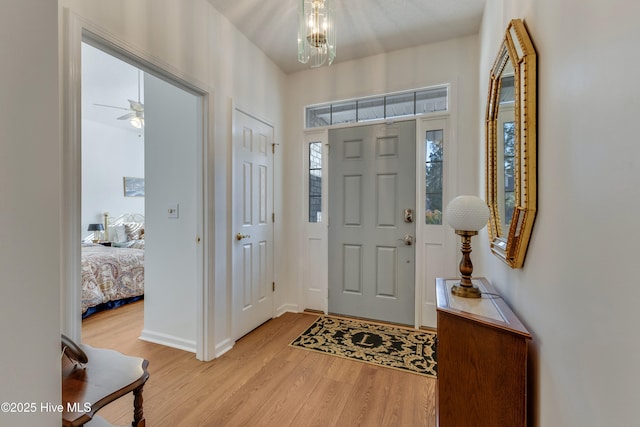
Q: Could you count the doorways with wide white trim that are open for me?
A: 1